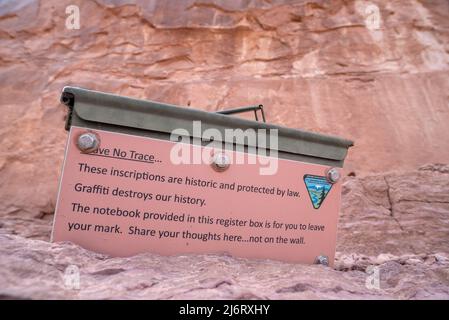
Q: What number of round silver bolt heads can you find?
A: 4